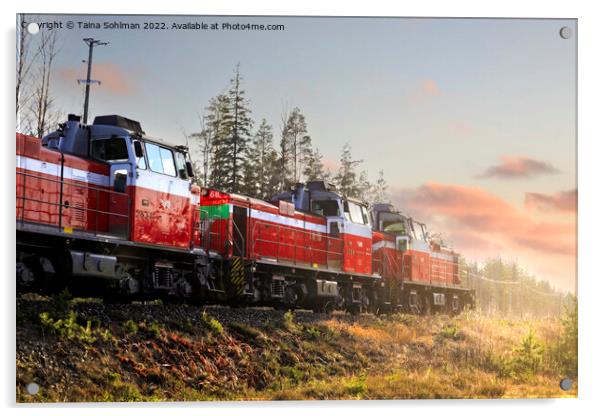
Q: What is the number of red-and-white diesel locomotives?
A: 3